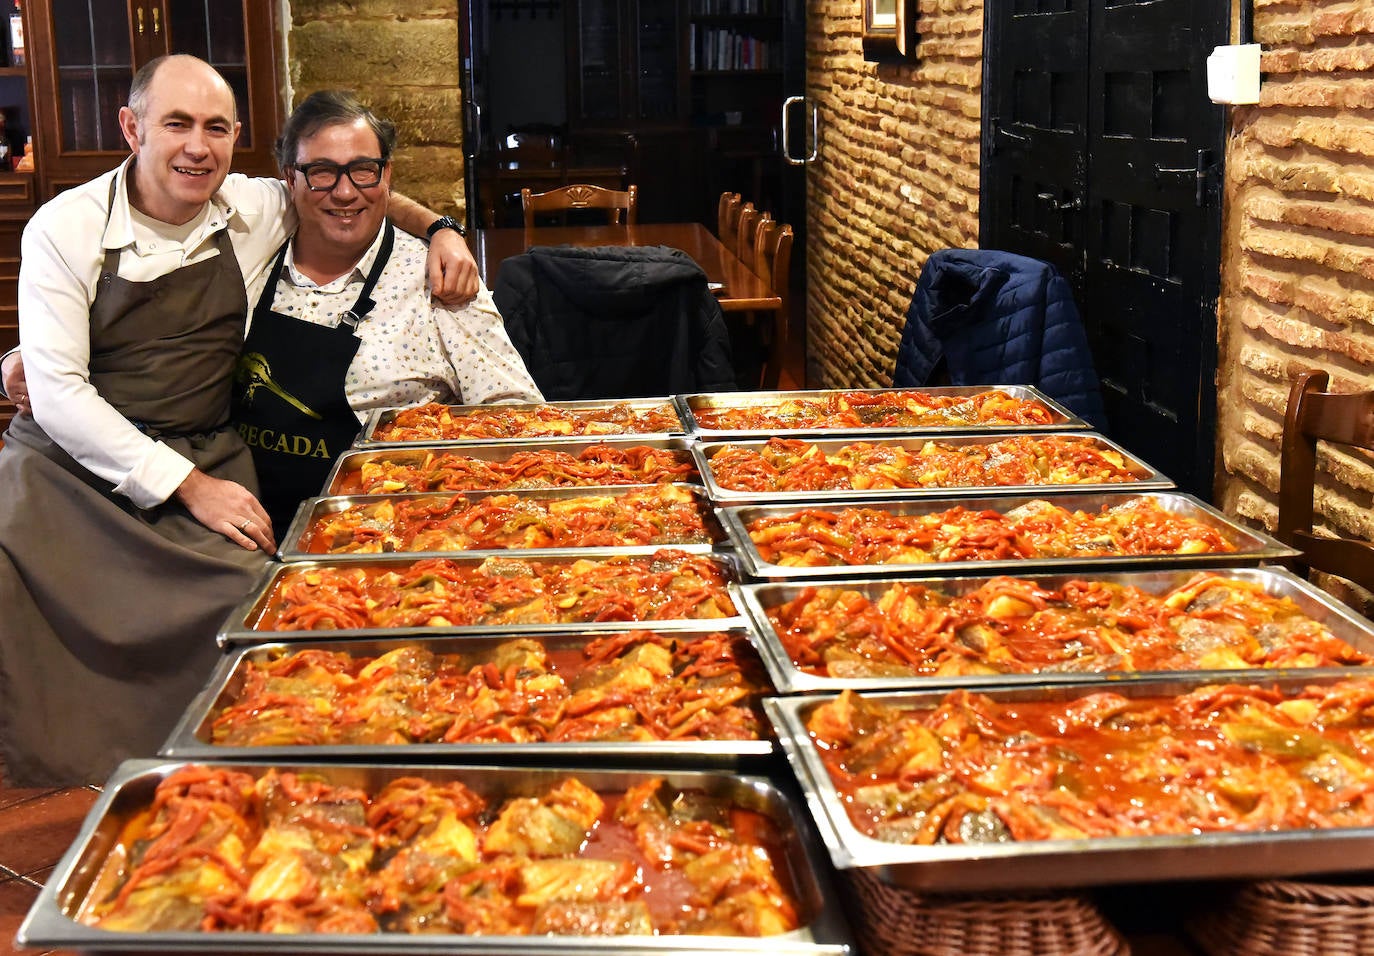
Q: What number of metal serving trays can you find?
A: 11